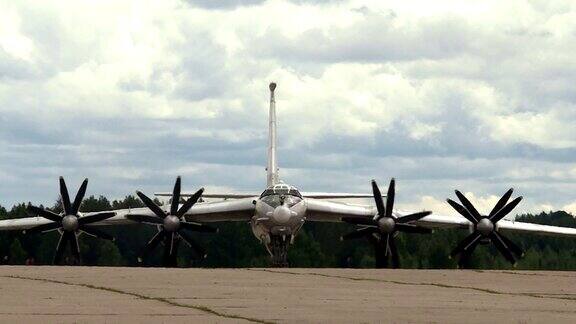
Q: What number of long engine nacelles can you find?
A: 4